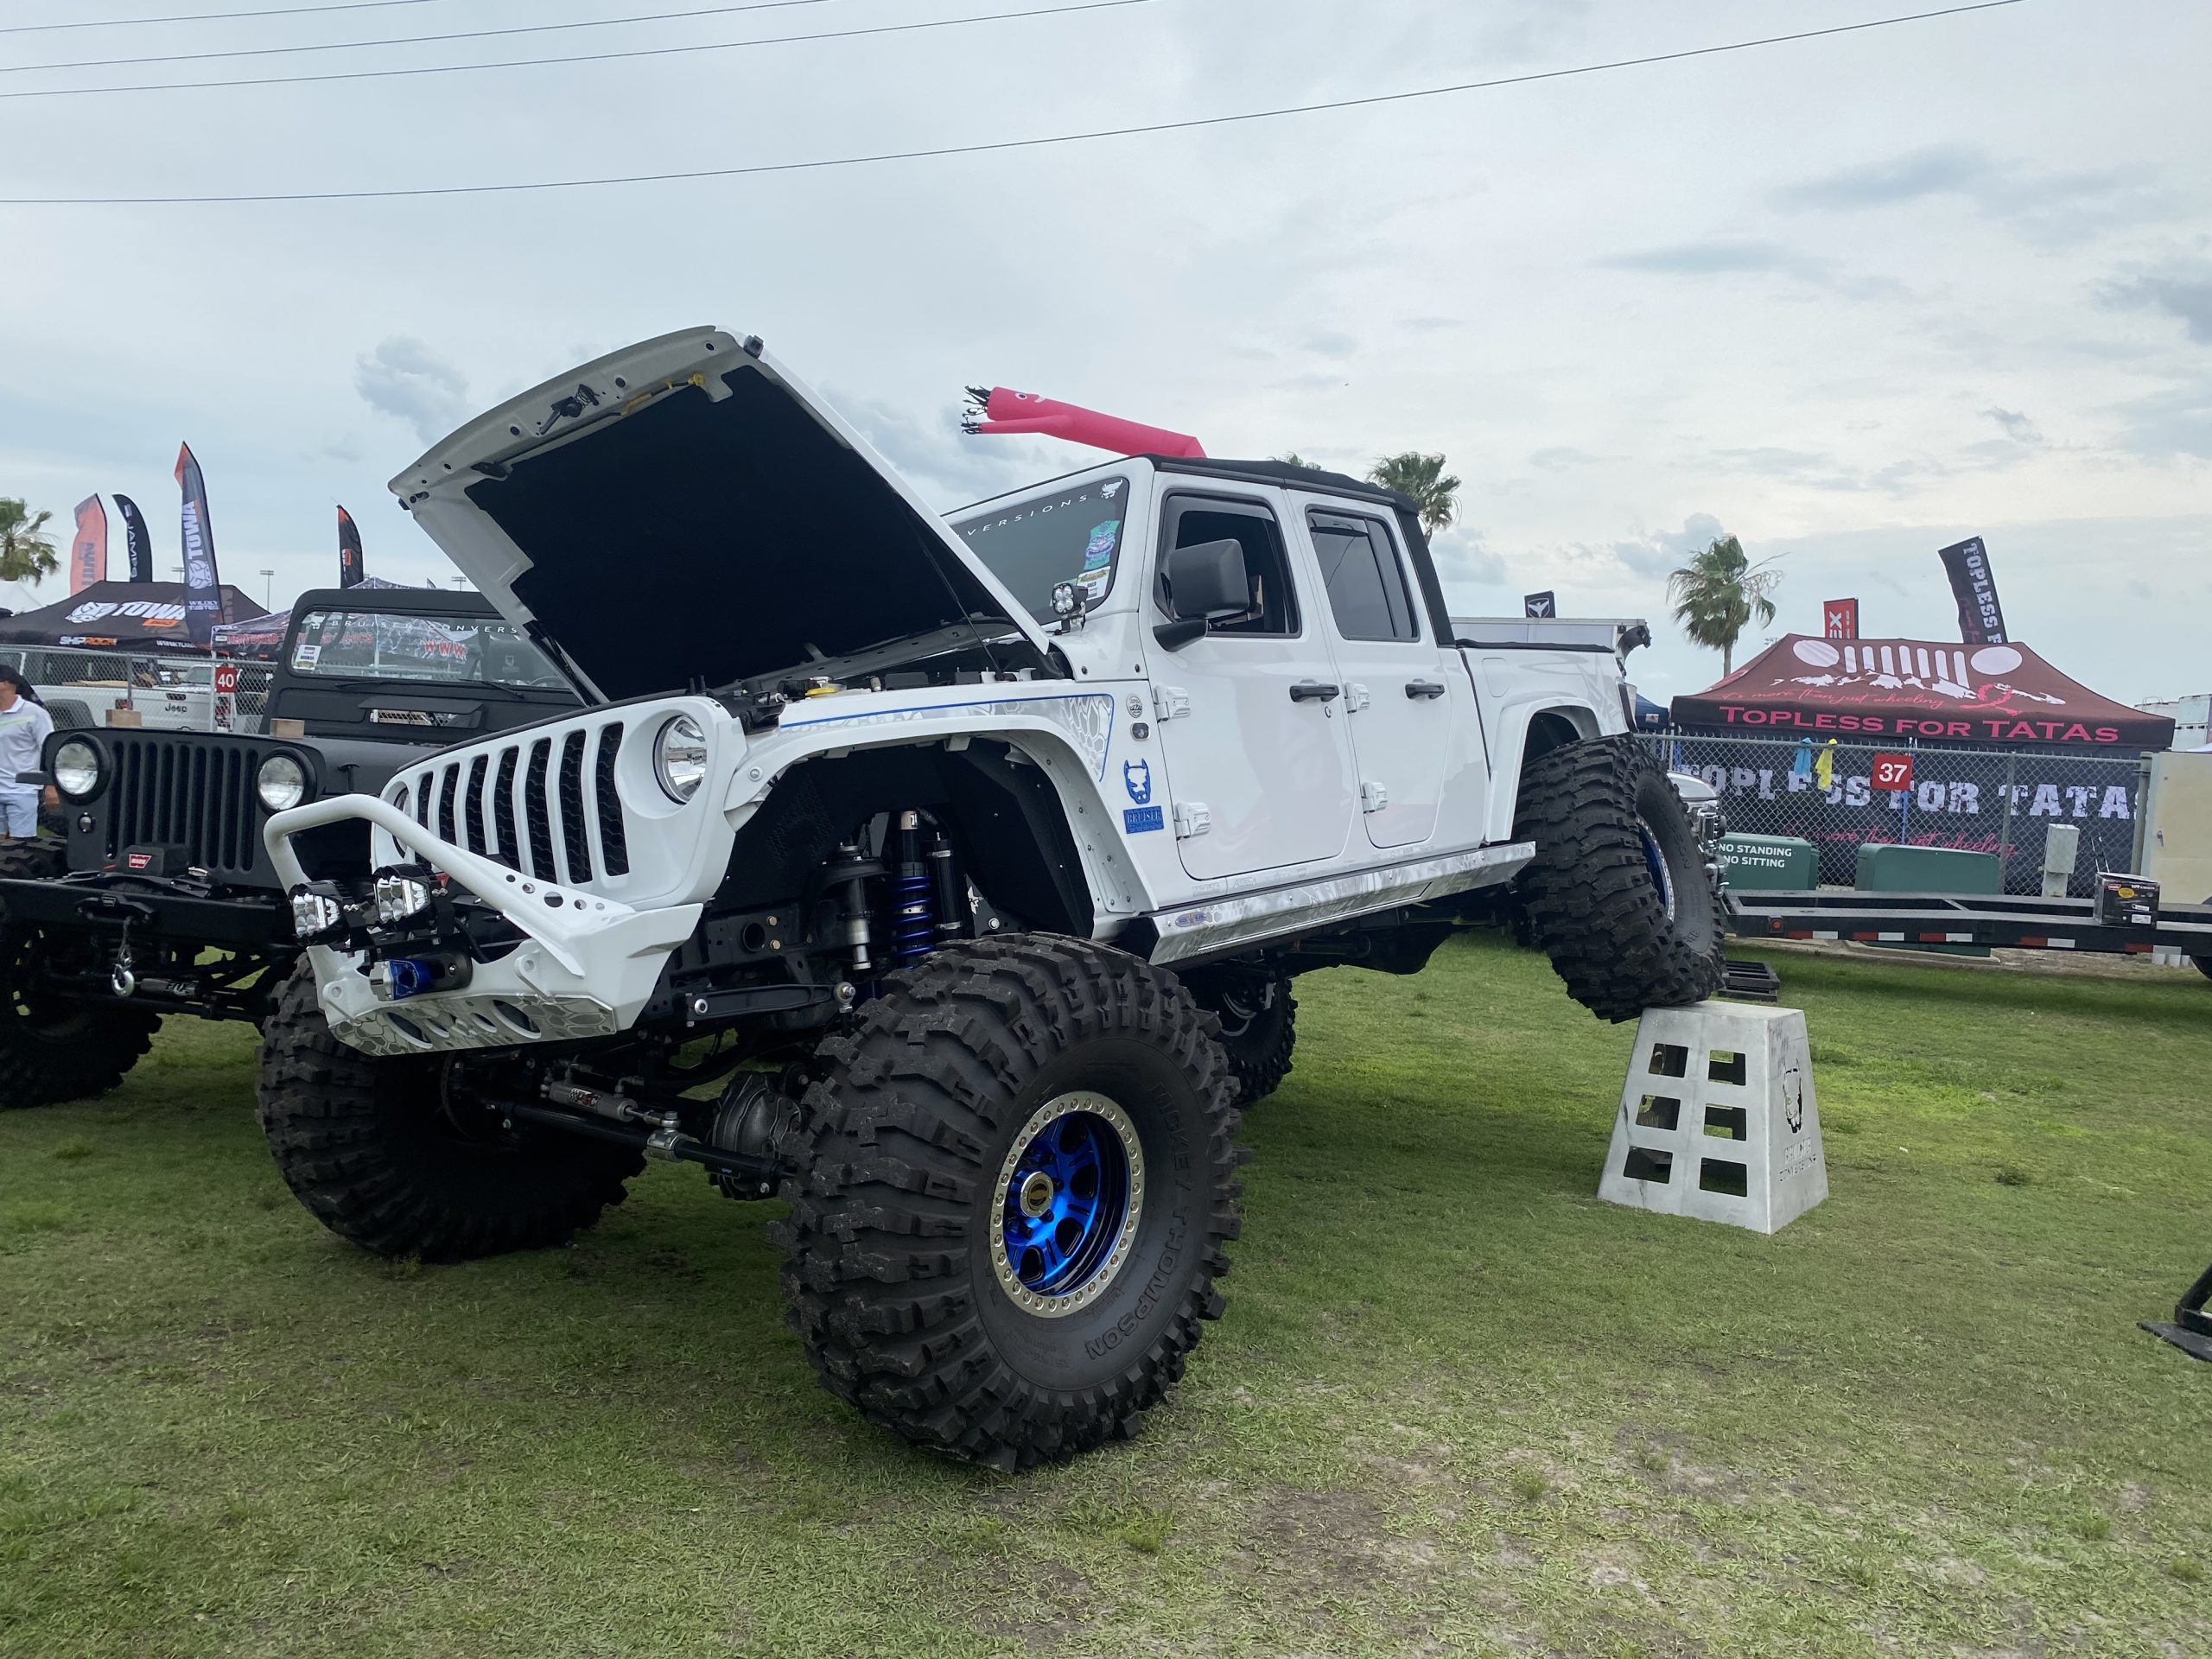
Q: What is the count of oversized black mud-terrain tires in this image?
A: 5